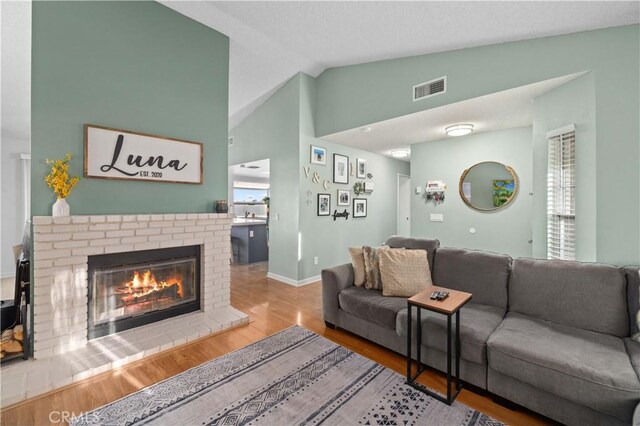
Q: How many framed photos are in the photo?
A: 6